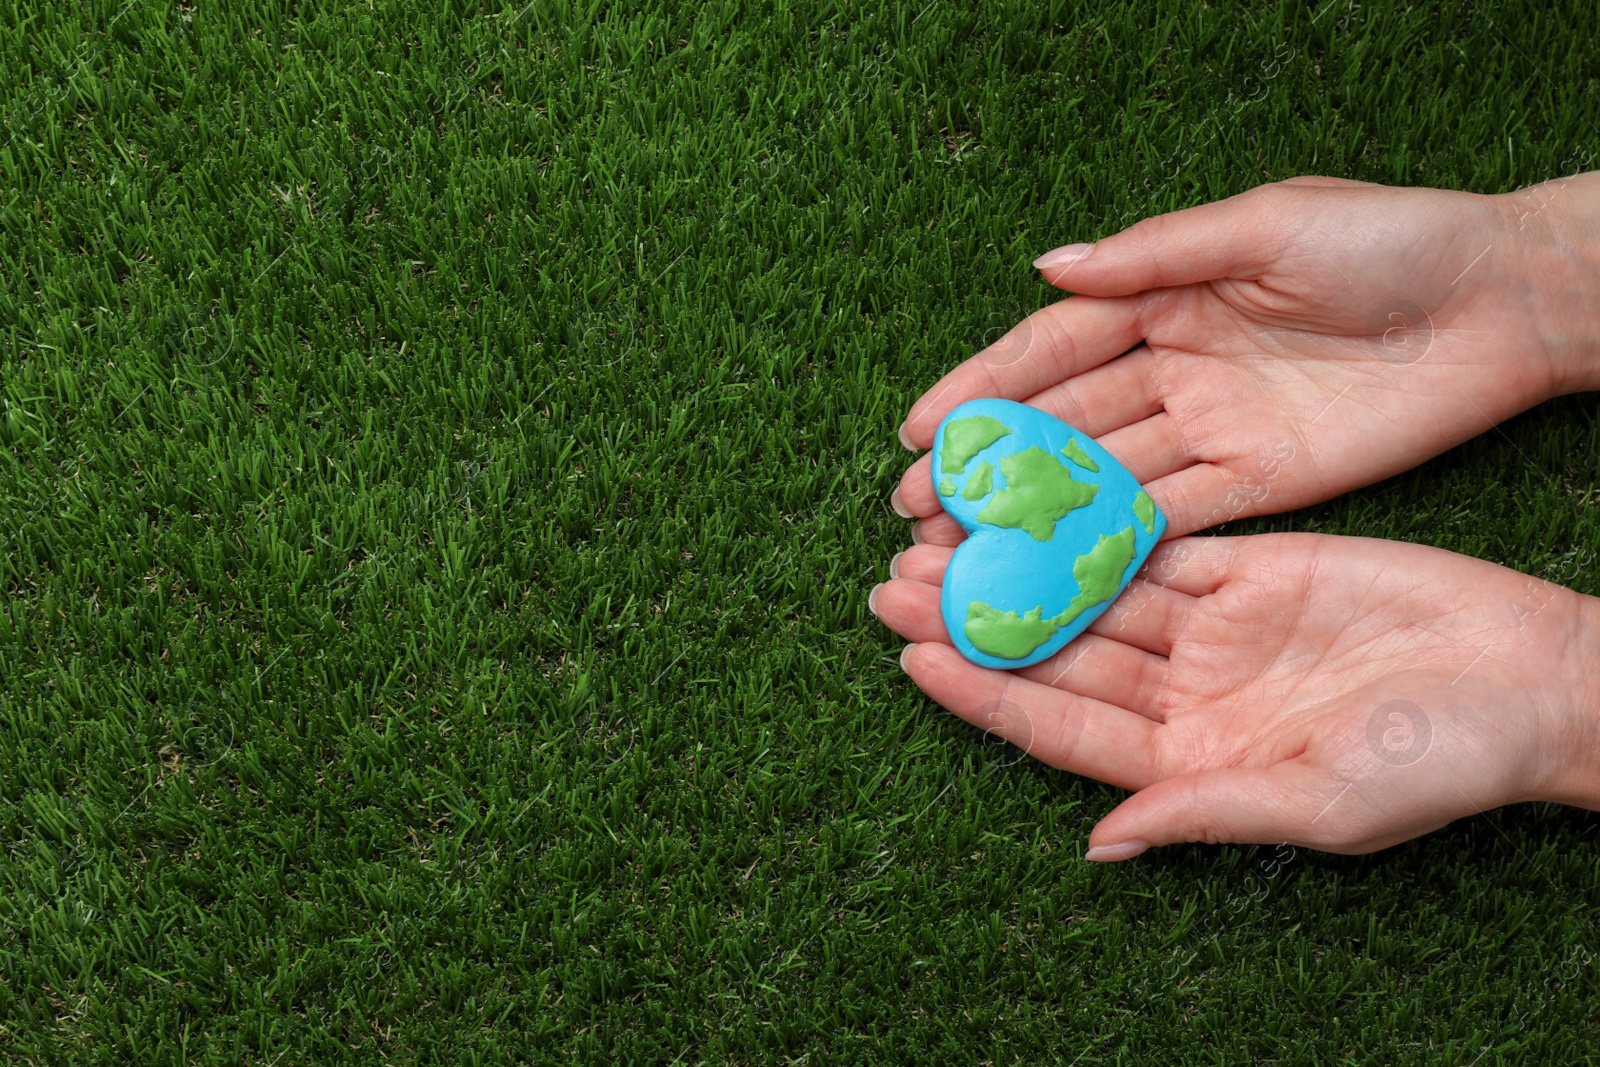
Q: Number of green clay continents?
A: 7